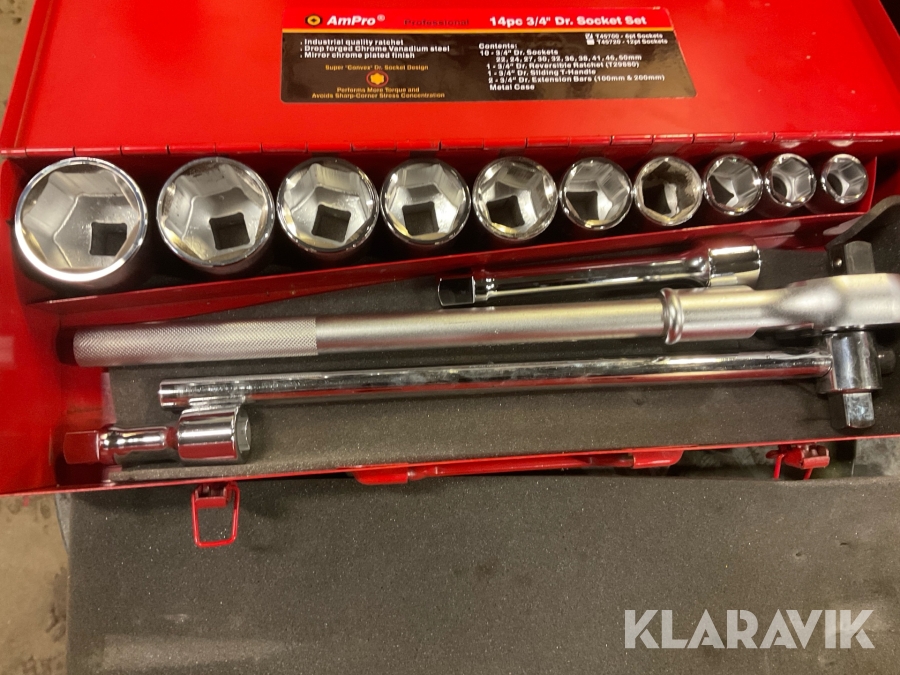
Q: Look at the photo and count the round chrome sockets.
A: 10